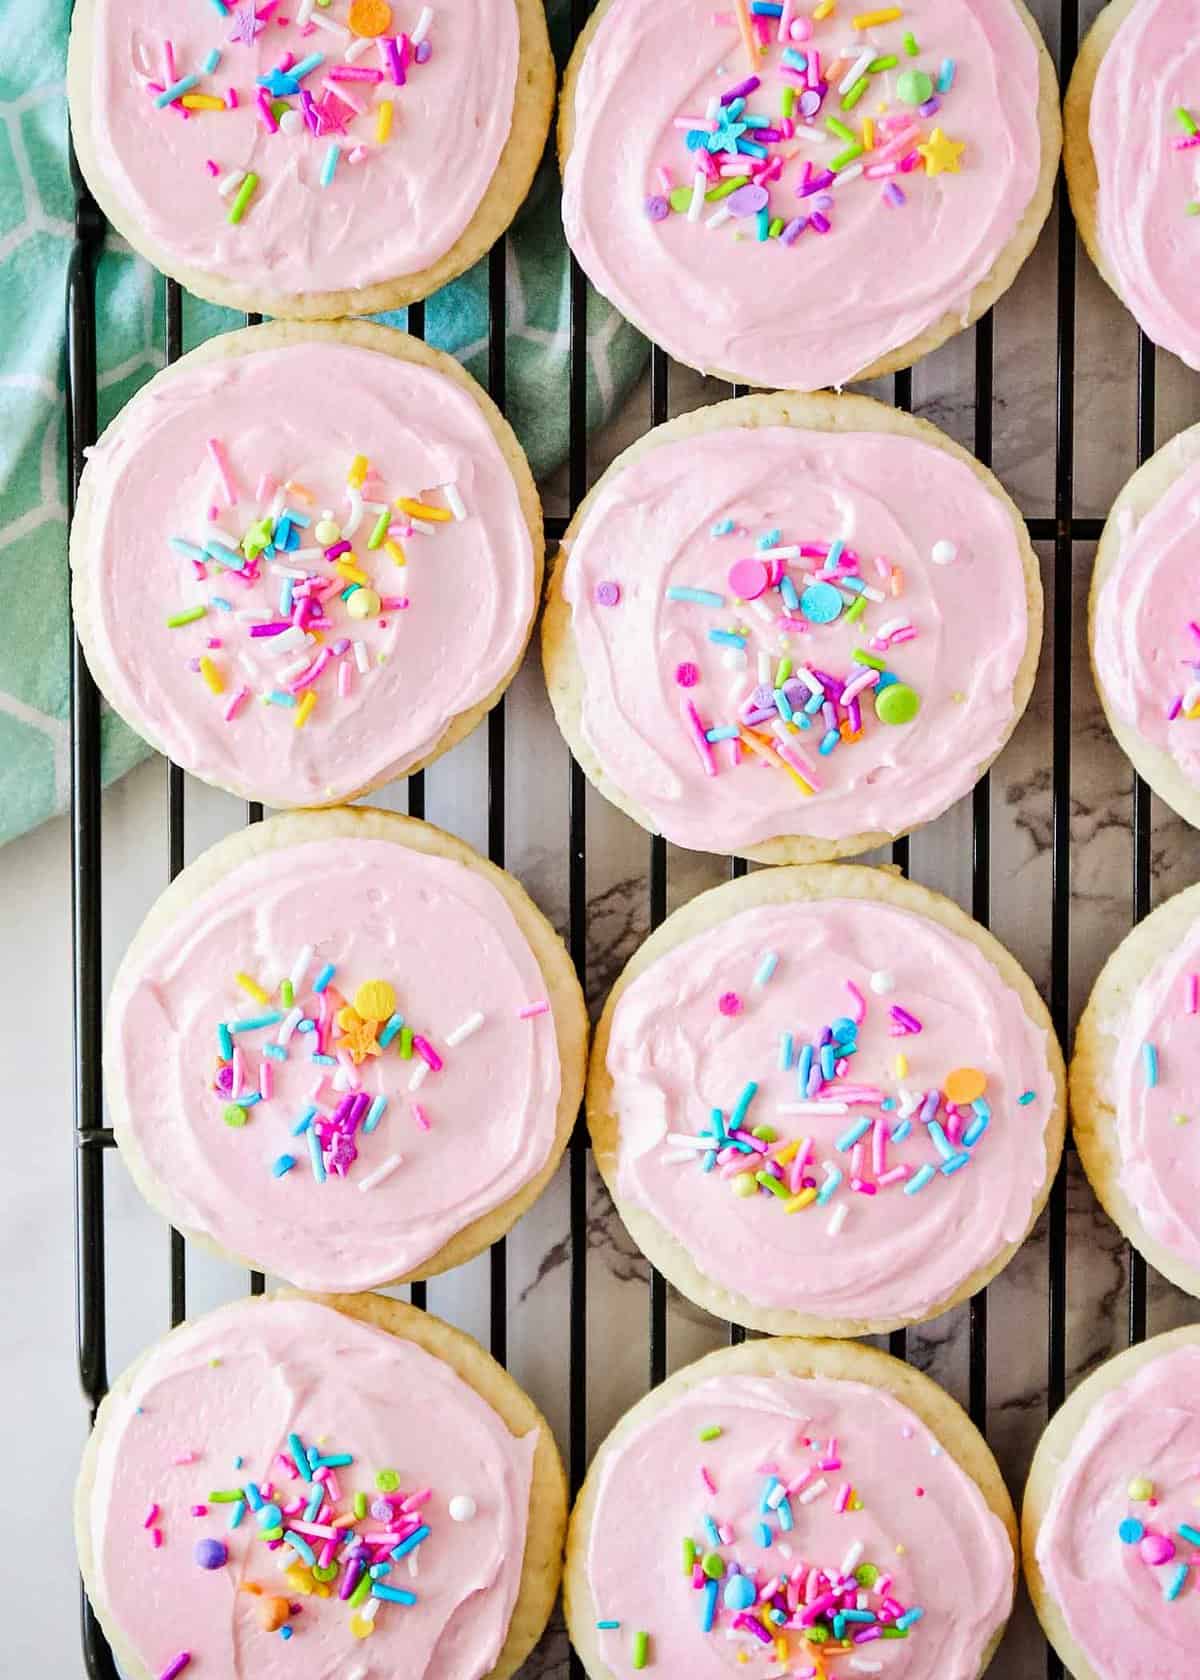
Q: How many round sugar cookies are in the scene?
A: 12